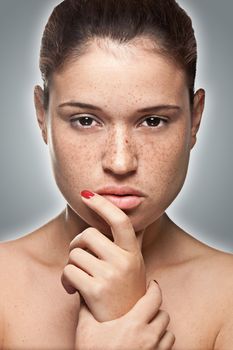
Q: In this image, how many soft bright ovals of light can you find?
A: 1